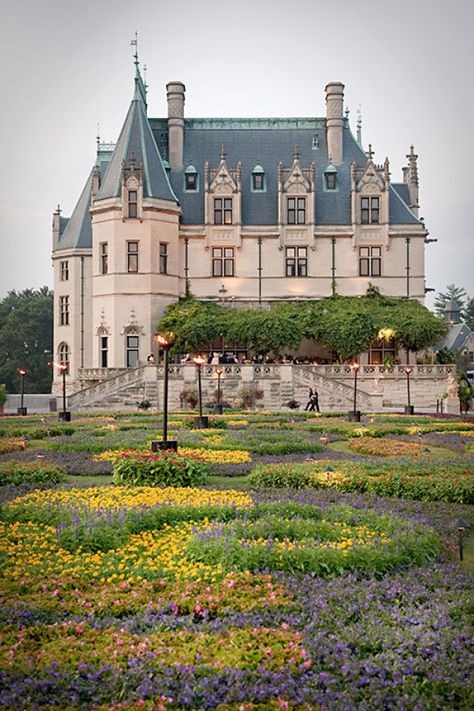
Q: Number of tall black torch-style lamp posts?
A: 7